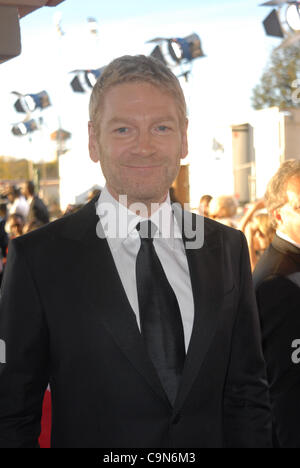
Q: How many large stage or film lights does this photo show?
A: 5